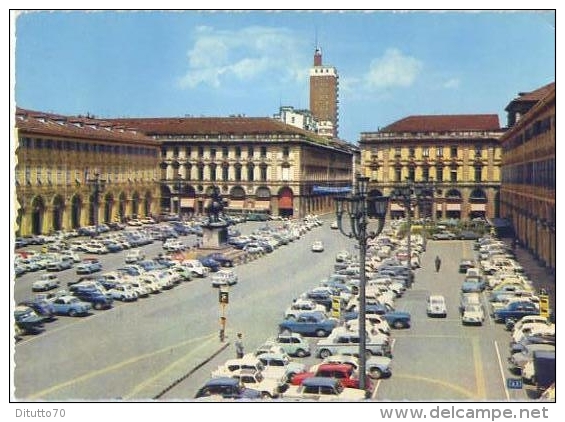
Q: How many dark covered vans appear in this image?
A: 1